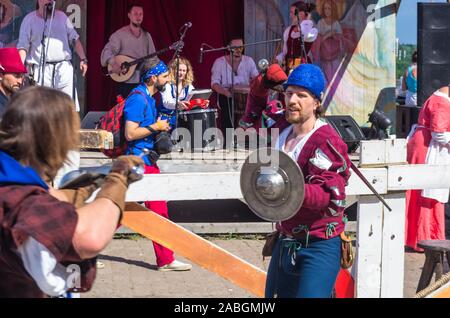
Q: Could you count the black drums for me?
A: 1